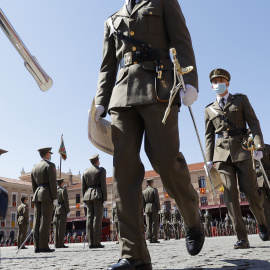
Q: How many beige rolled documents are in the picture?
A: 2